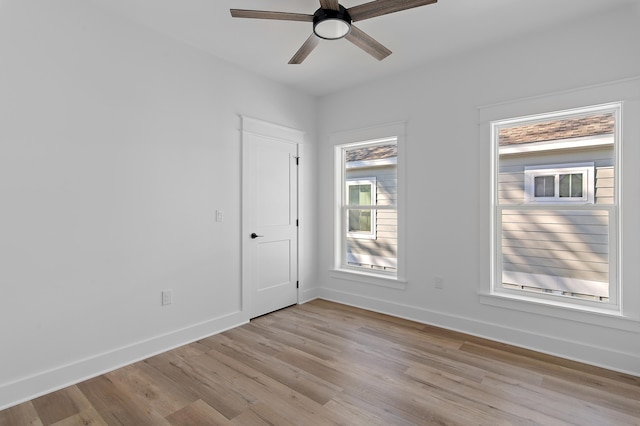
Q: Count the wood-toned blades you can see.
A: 5